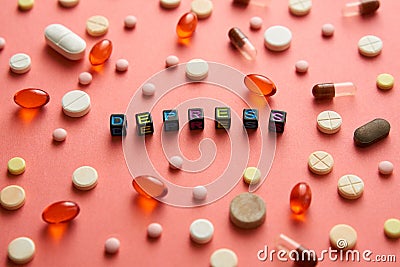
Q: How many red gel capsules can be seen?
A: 7